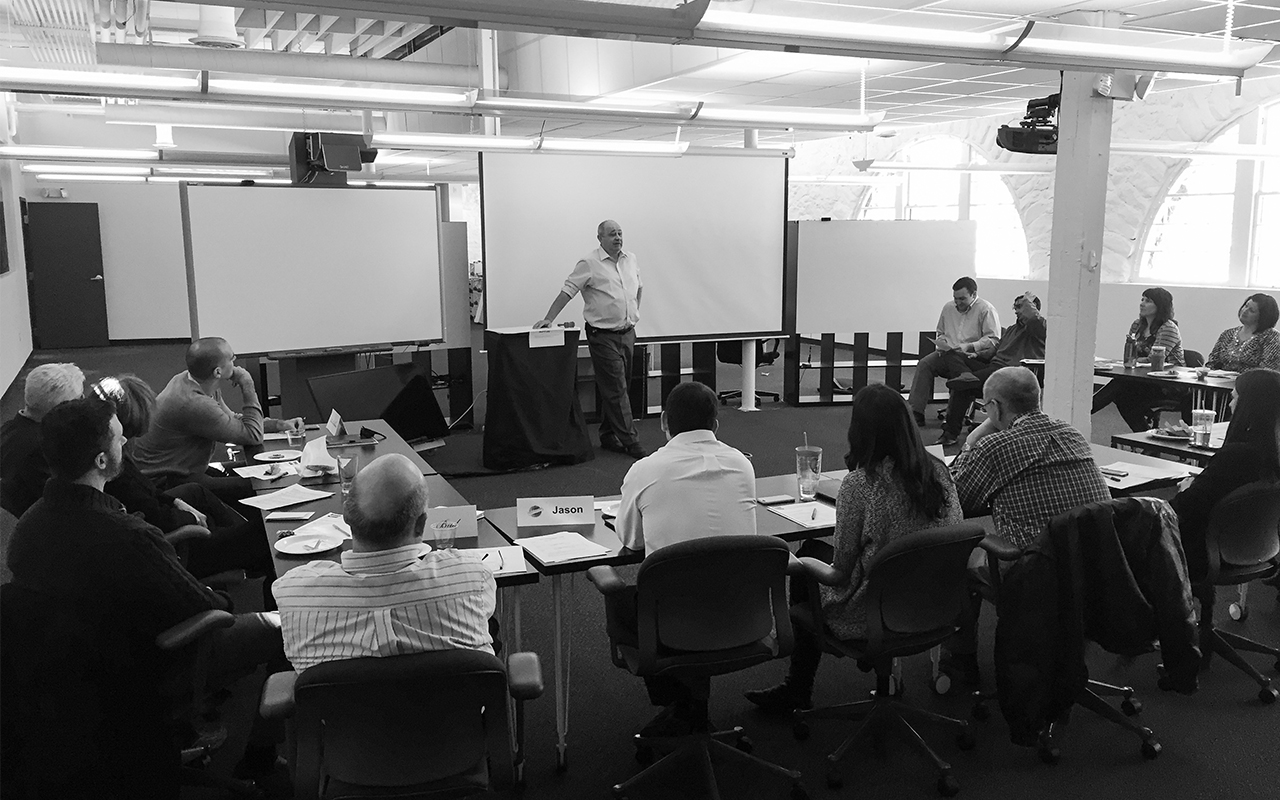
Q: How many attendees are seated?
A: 13